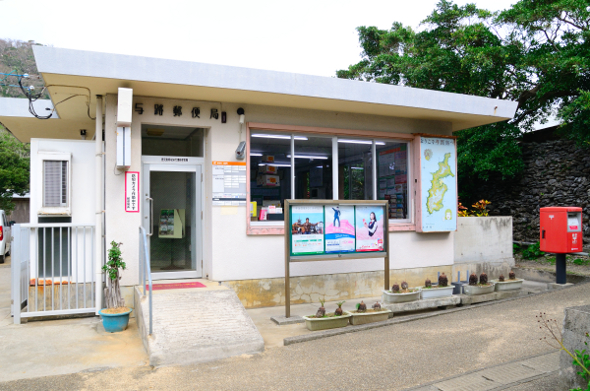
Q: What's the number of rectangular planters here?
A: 6